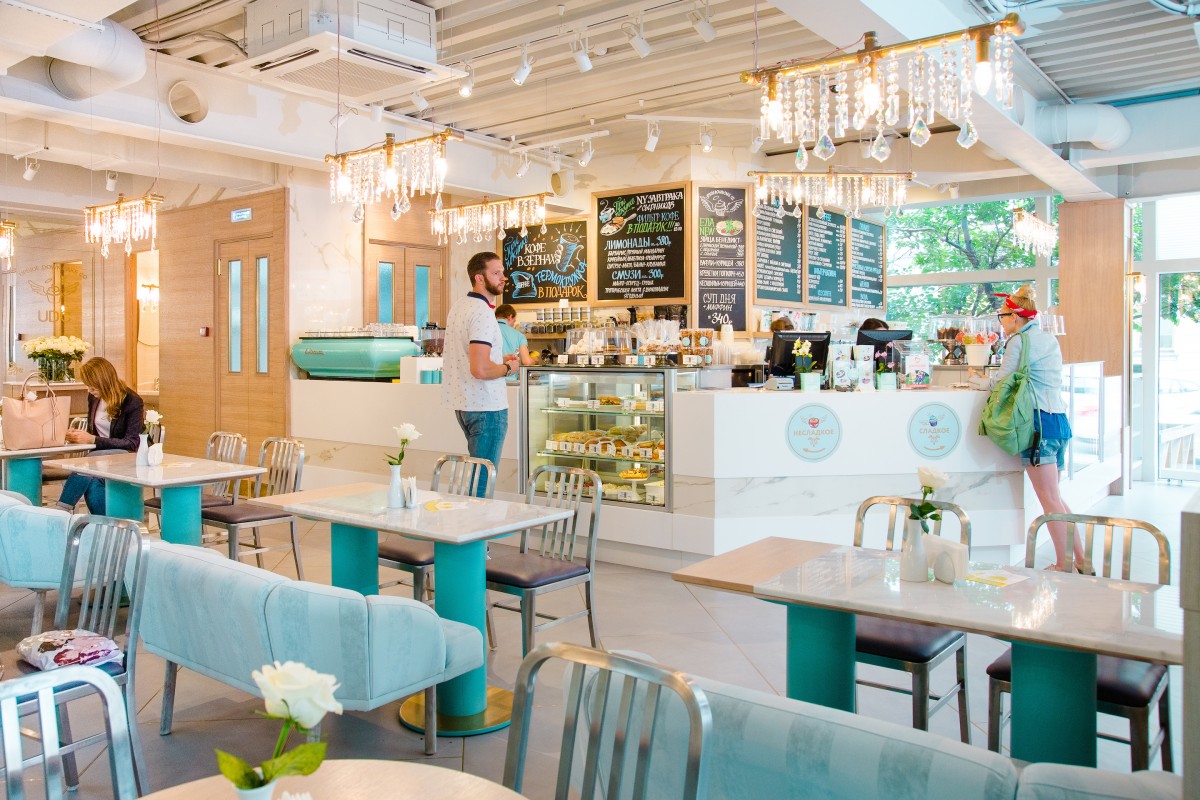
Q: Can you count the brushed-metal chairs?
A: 11